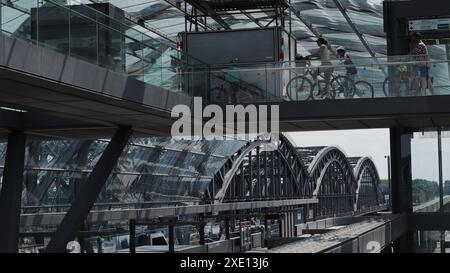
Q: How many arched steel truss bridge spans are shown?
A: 3